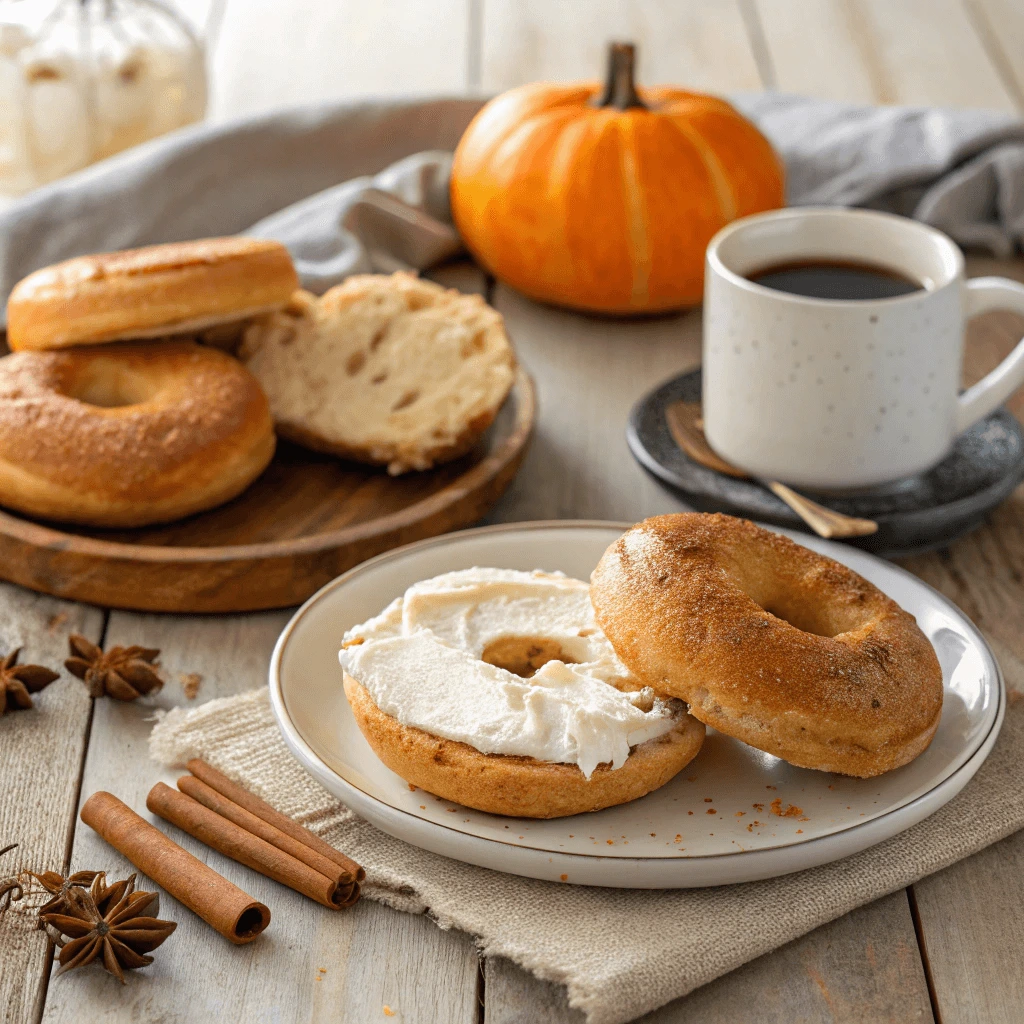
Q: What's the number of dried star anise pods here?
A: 4